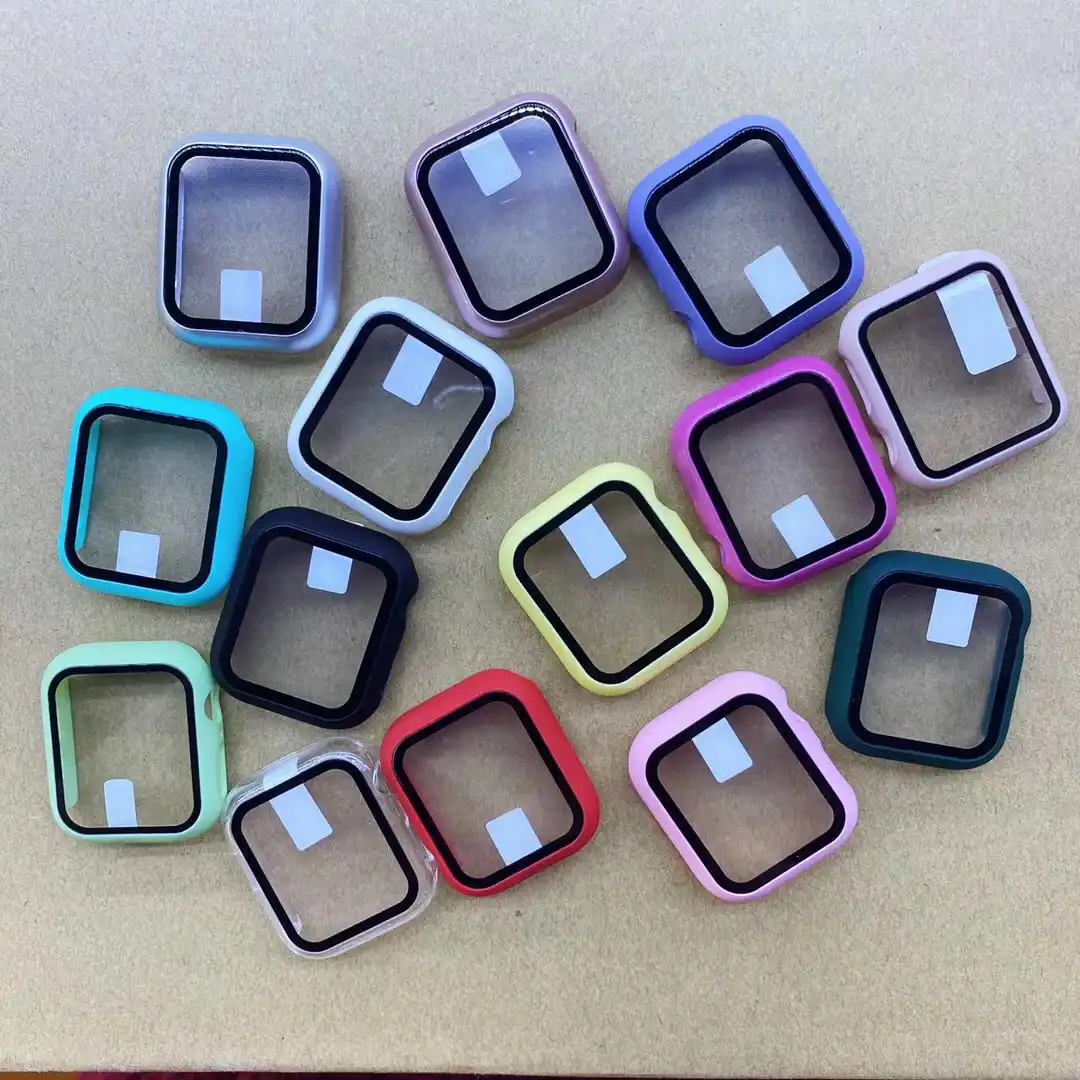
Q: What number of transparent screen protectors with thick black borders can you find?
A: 14